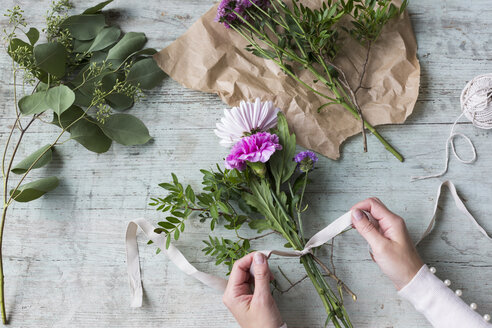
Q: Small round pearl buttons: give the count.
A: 5